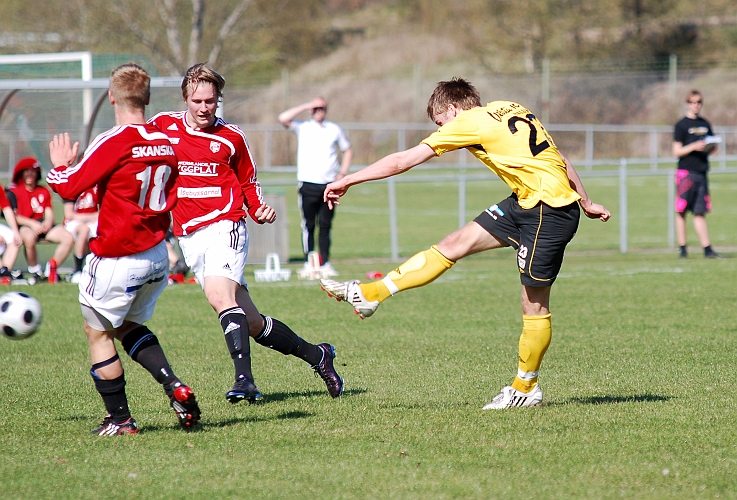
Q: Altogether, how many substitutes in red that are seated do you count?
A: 3